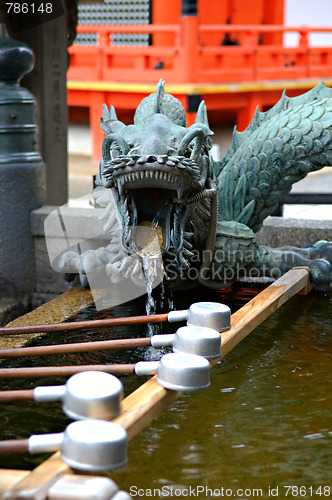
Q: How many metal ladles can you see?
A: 5